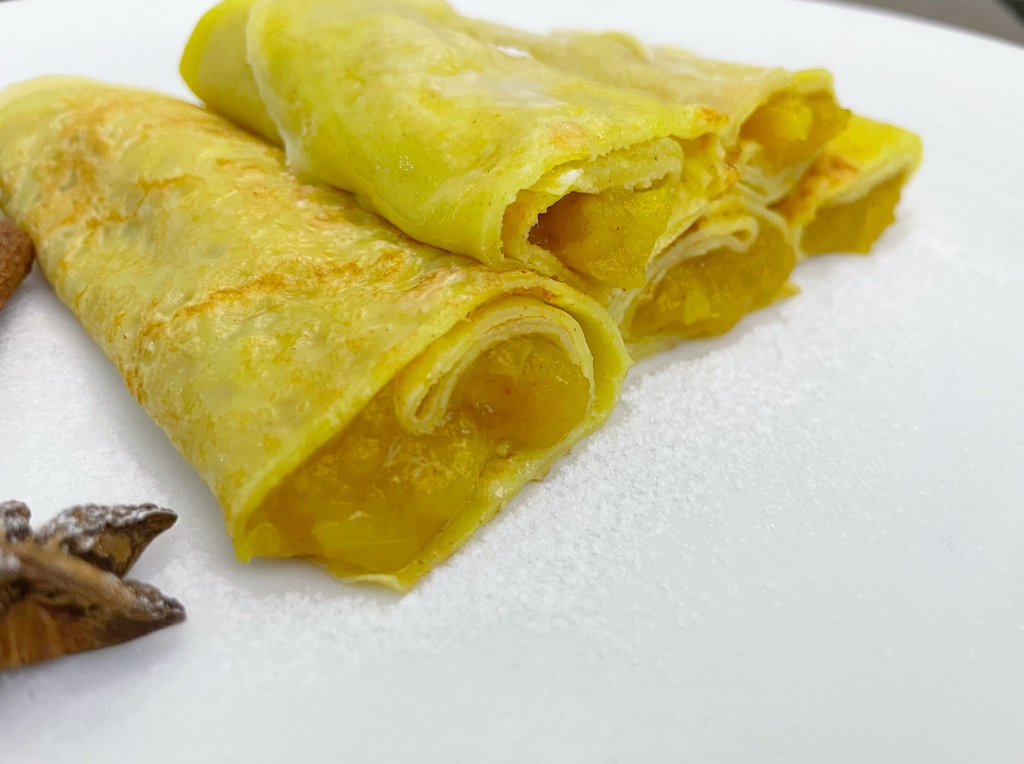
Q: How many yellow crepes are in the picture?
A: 5